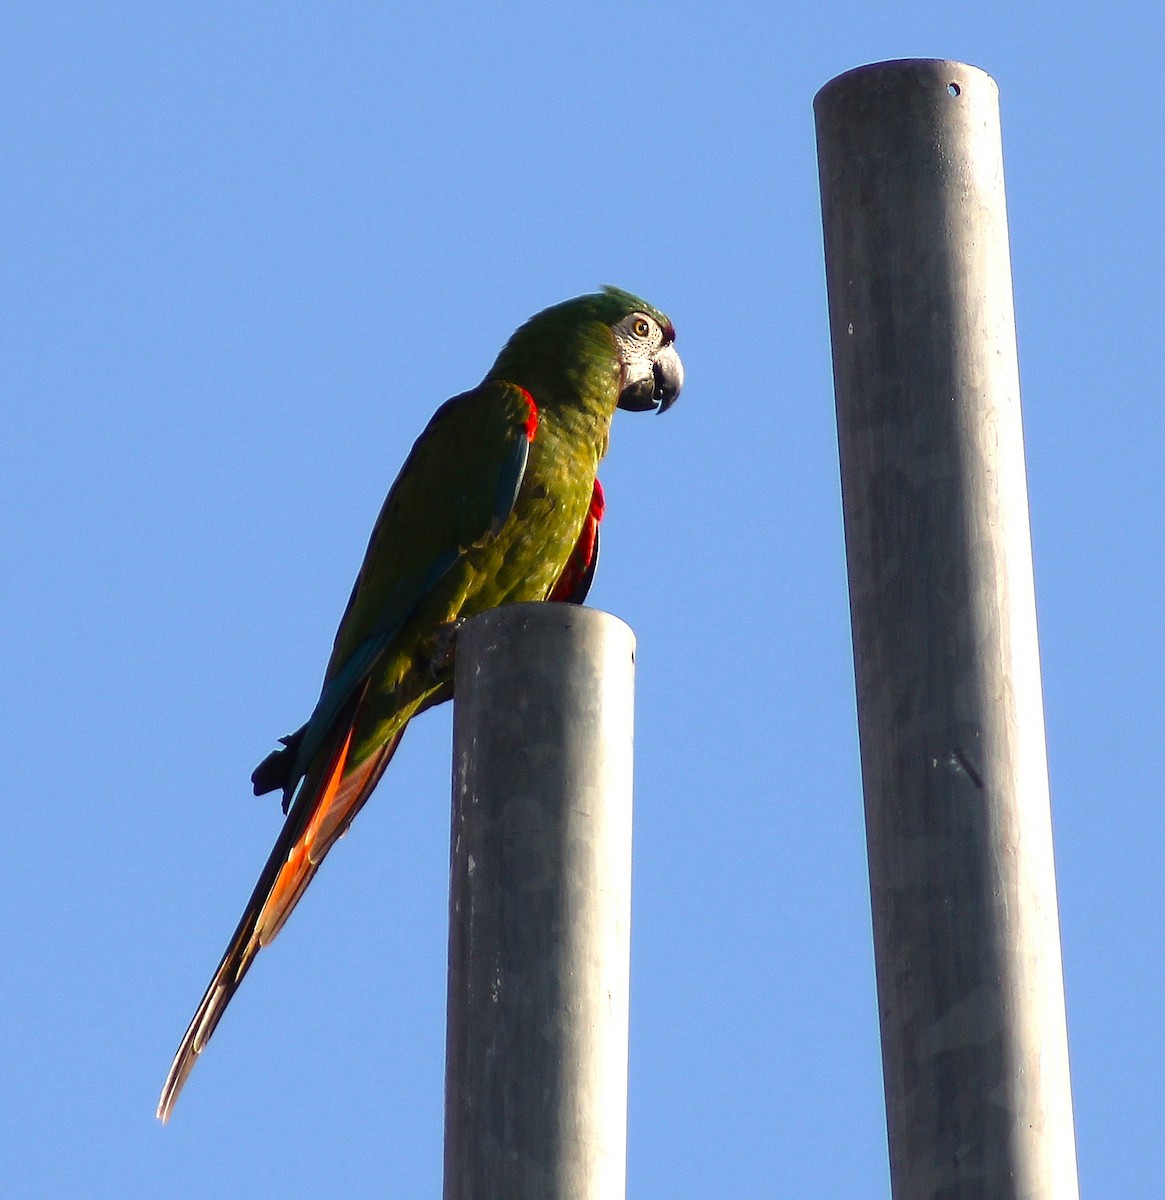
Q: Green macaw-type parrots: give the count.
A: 1